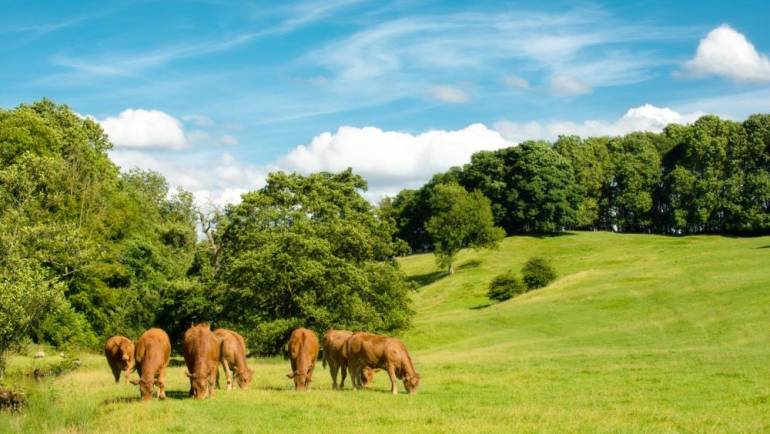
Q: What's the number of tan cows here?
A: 7